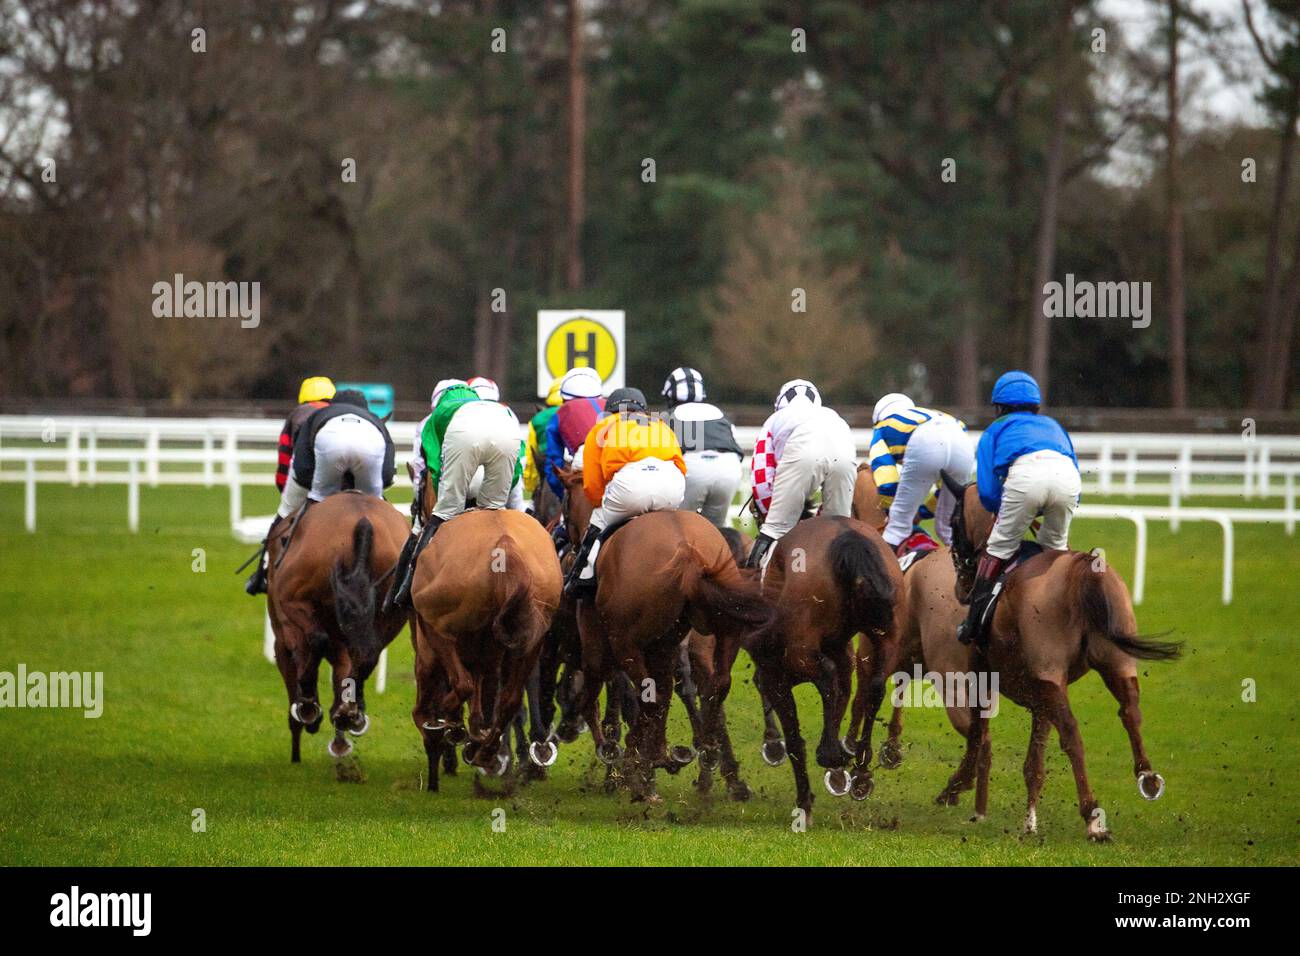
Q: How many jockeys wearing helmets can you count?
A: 12